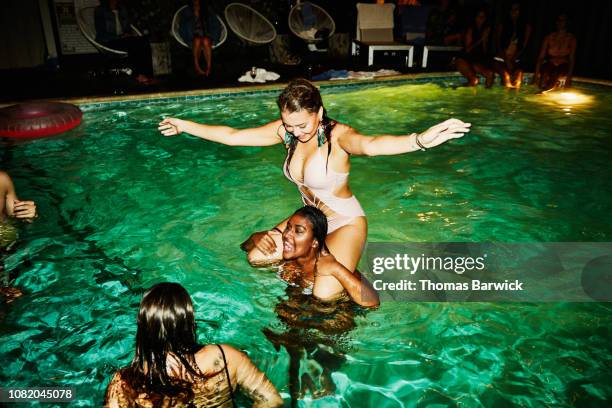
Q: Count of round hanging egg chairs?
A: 4